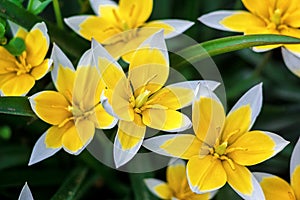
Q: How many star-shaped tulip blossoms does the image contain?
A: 8